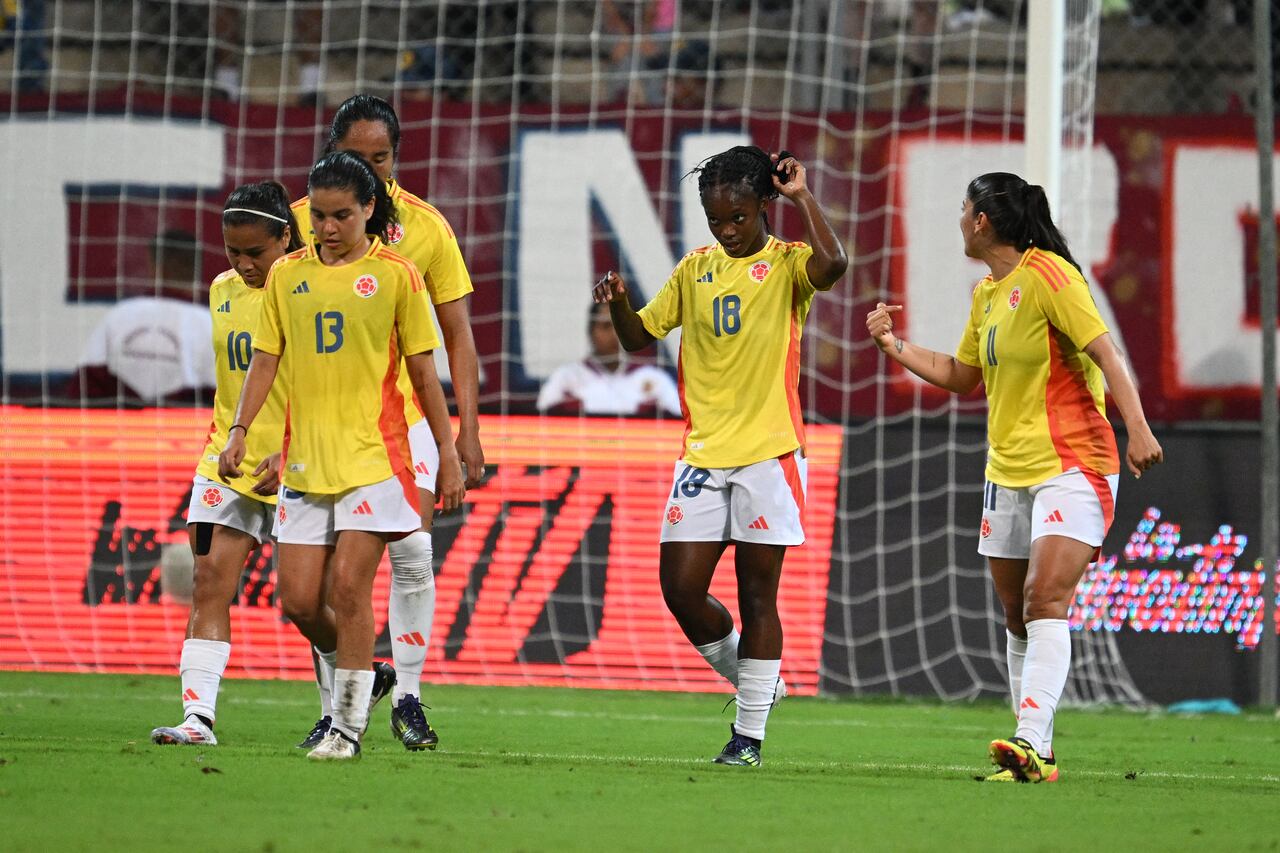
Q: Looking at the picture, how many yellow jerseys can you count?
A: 5